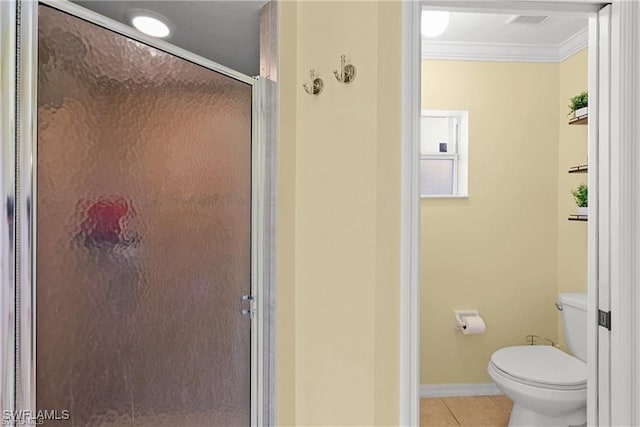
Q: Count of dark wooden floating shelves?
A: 3